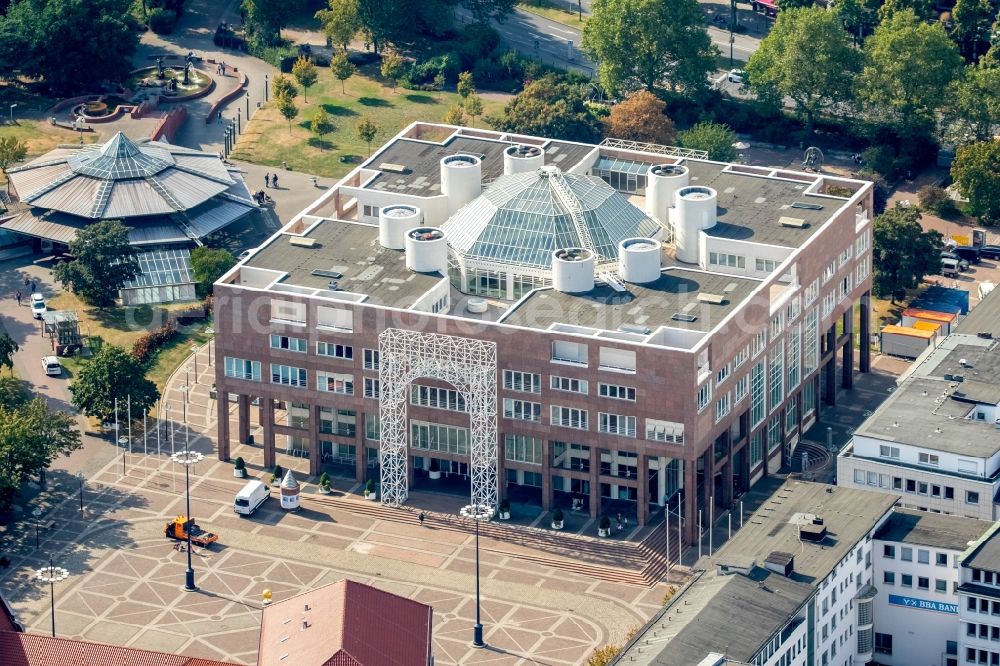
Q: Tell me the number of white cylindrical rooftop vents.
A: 8